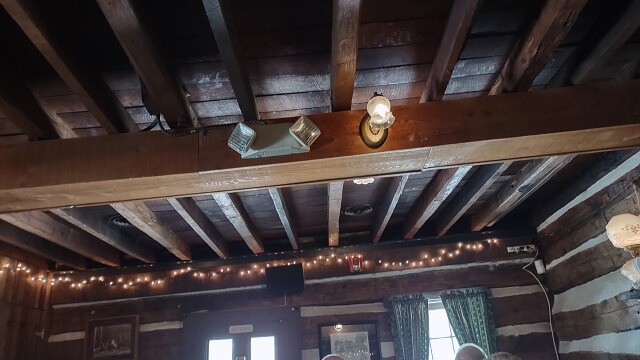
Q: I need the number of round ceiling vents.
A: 2